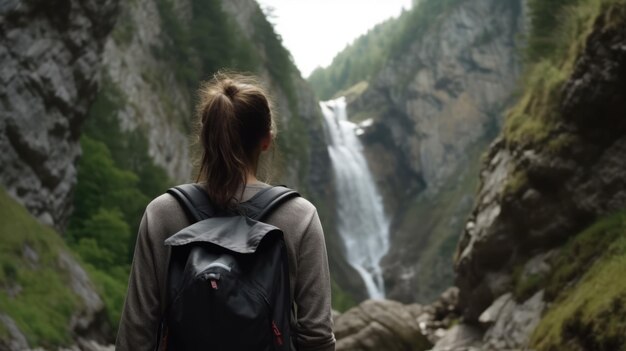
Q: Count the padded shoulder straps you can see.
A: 2